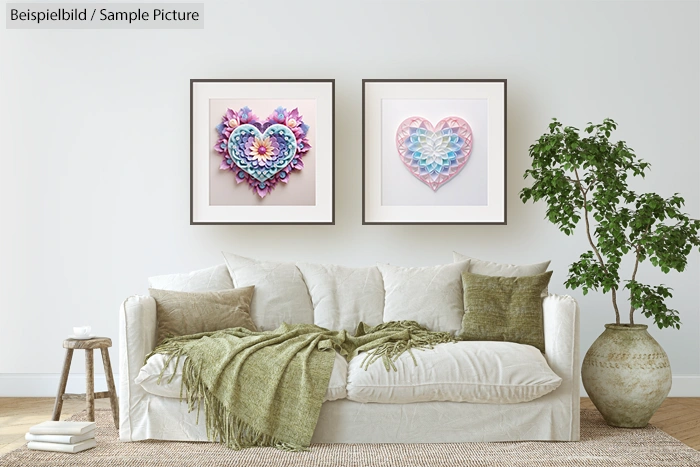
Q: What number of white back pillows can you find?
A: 5